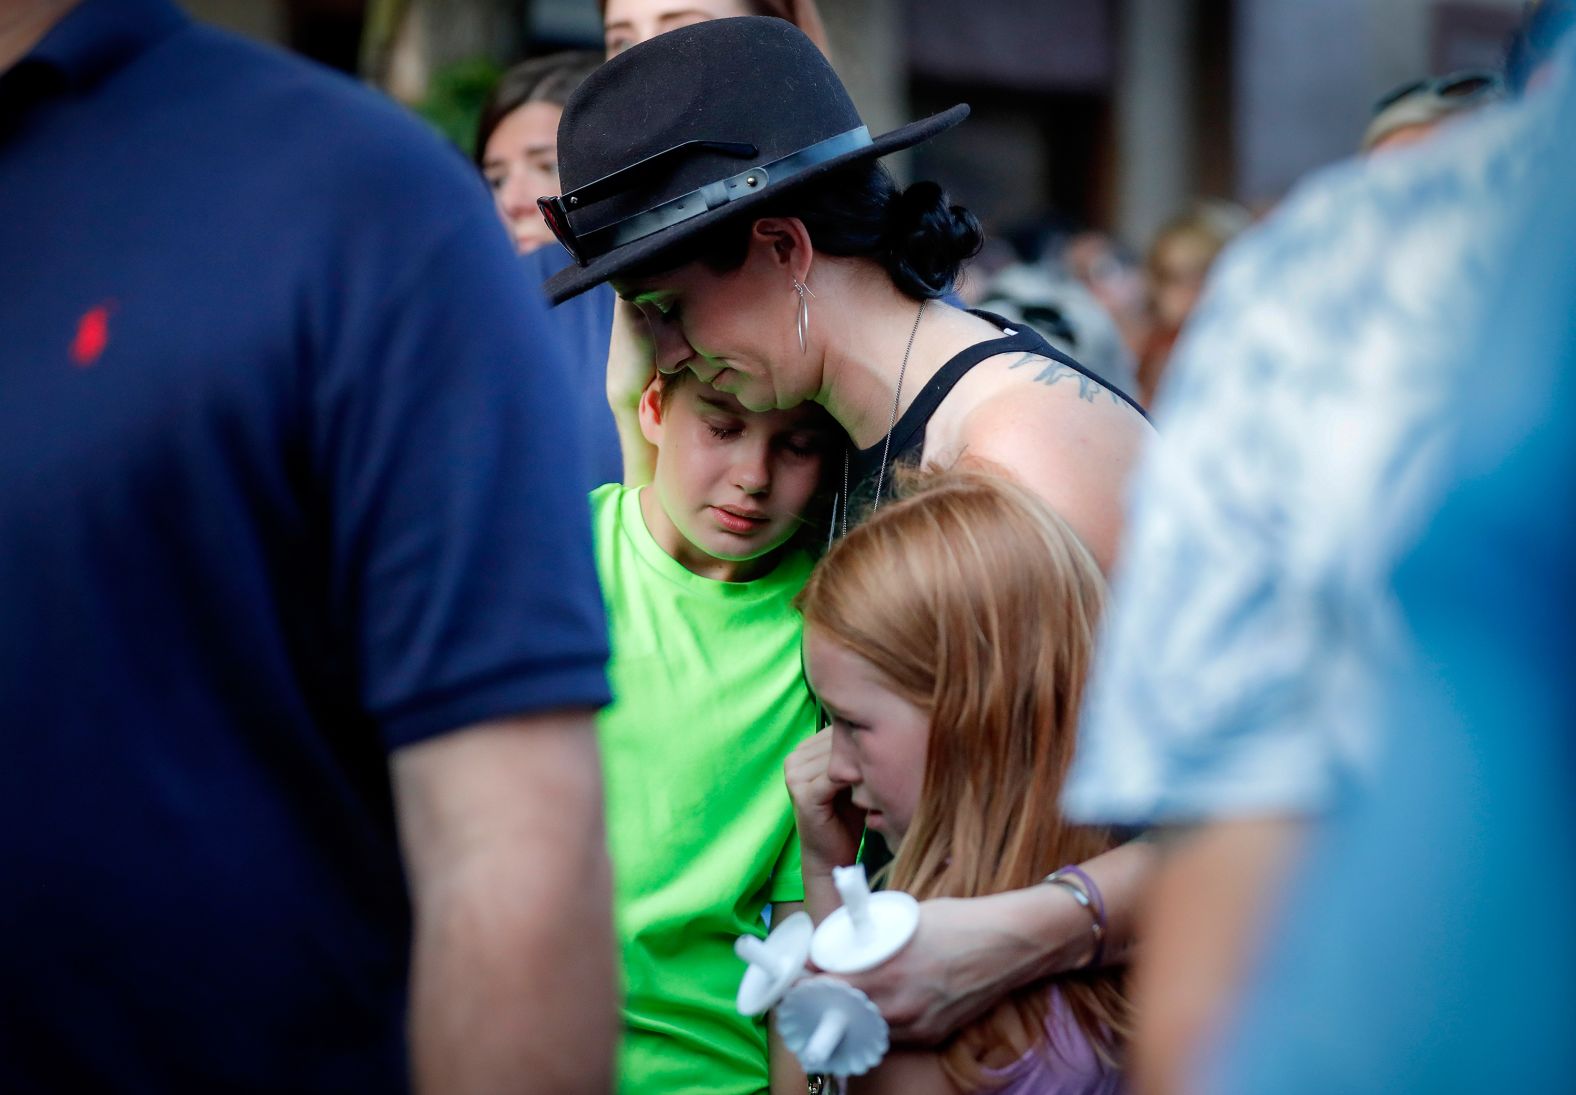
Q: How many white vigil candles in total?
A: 3